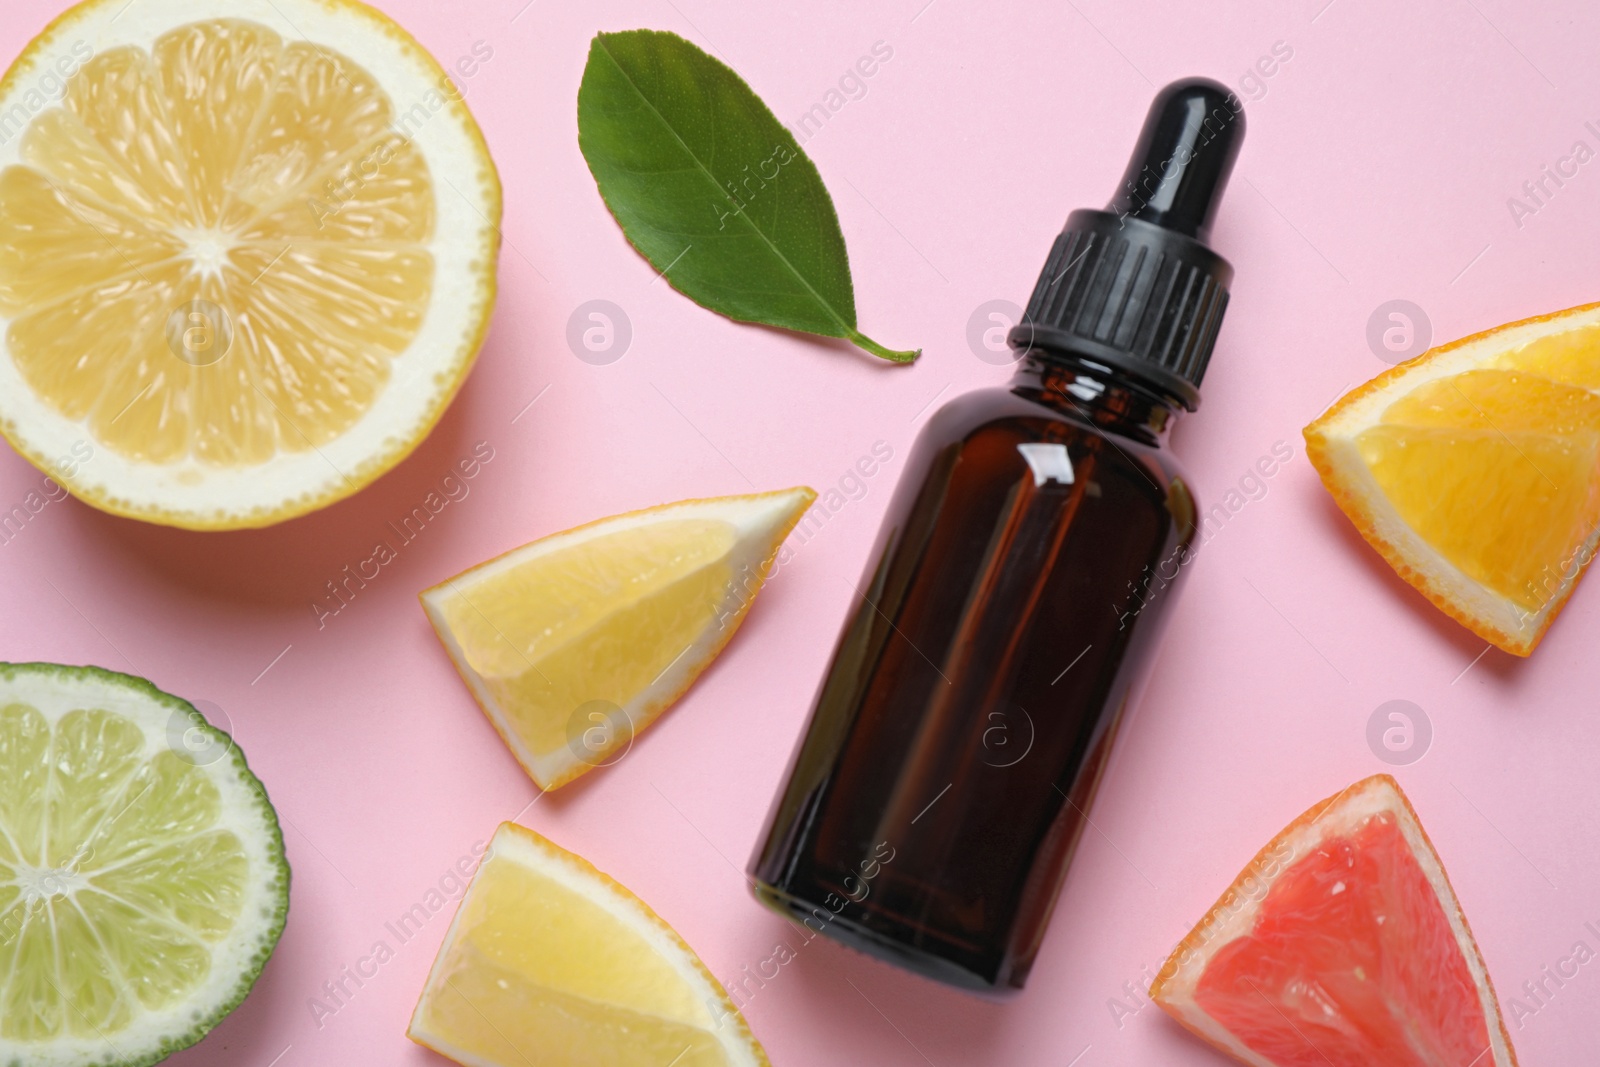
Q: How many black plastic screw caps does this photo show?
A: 1